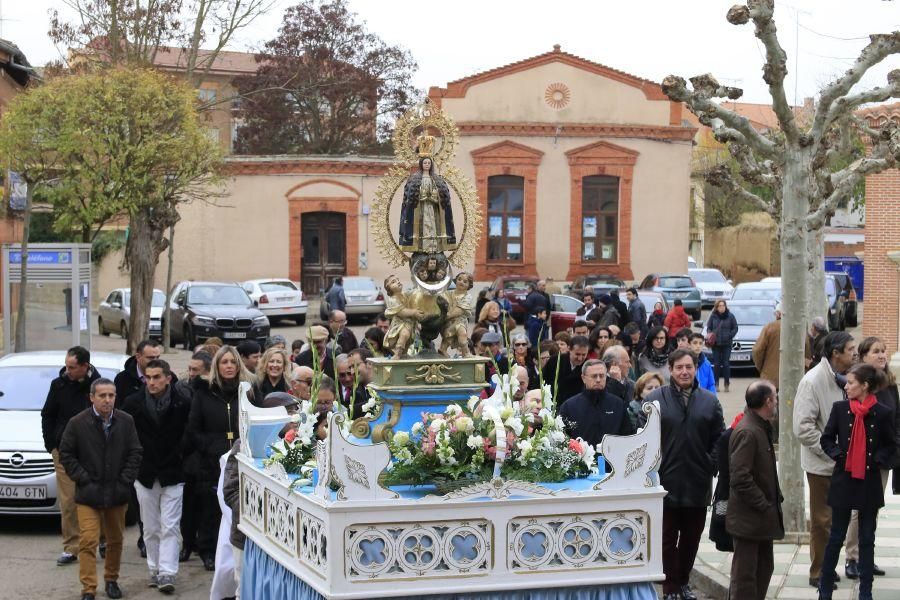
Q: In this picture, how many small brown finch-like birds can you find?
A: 0